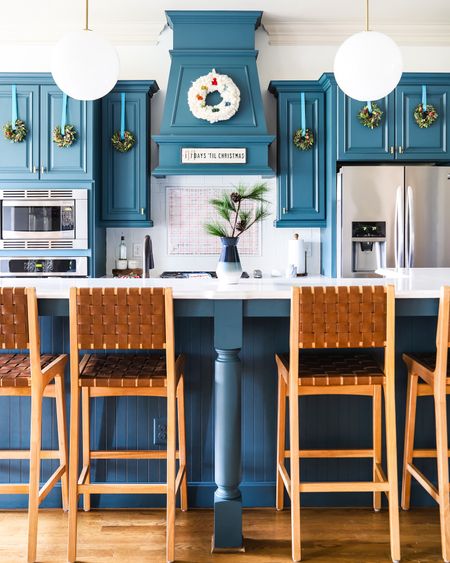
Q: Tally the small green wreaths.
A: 6